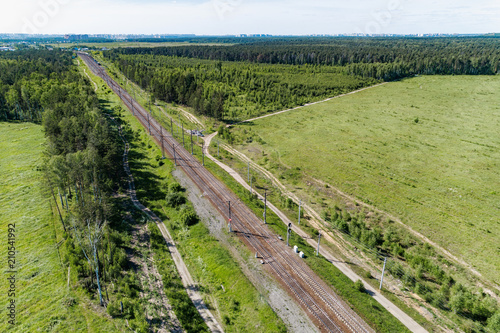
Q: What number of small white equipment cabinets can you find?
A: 2